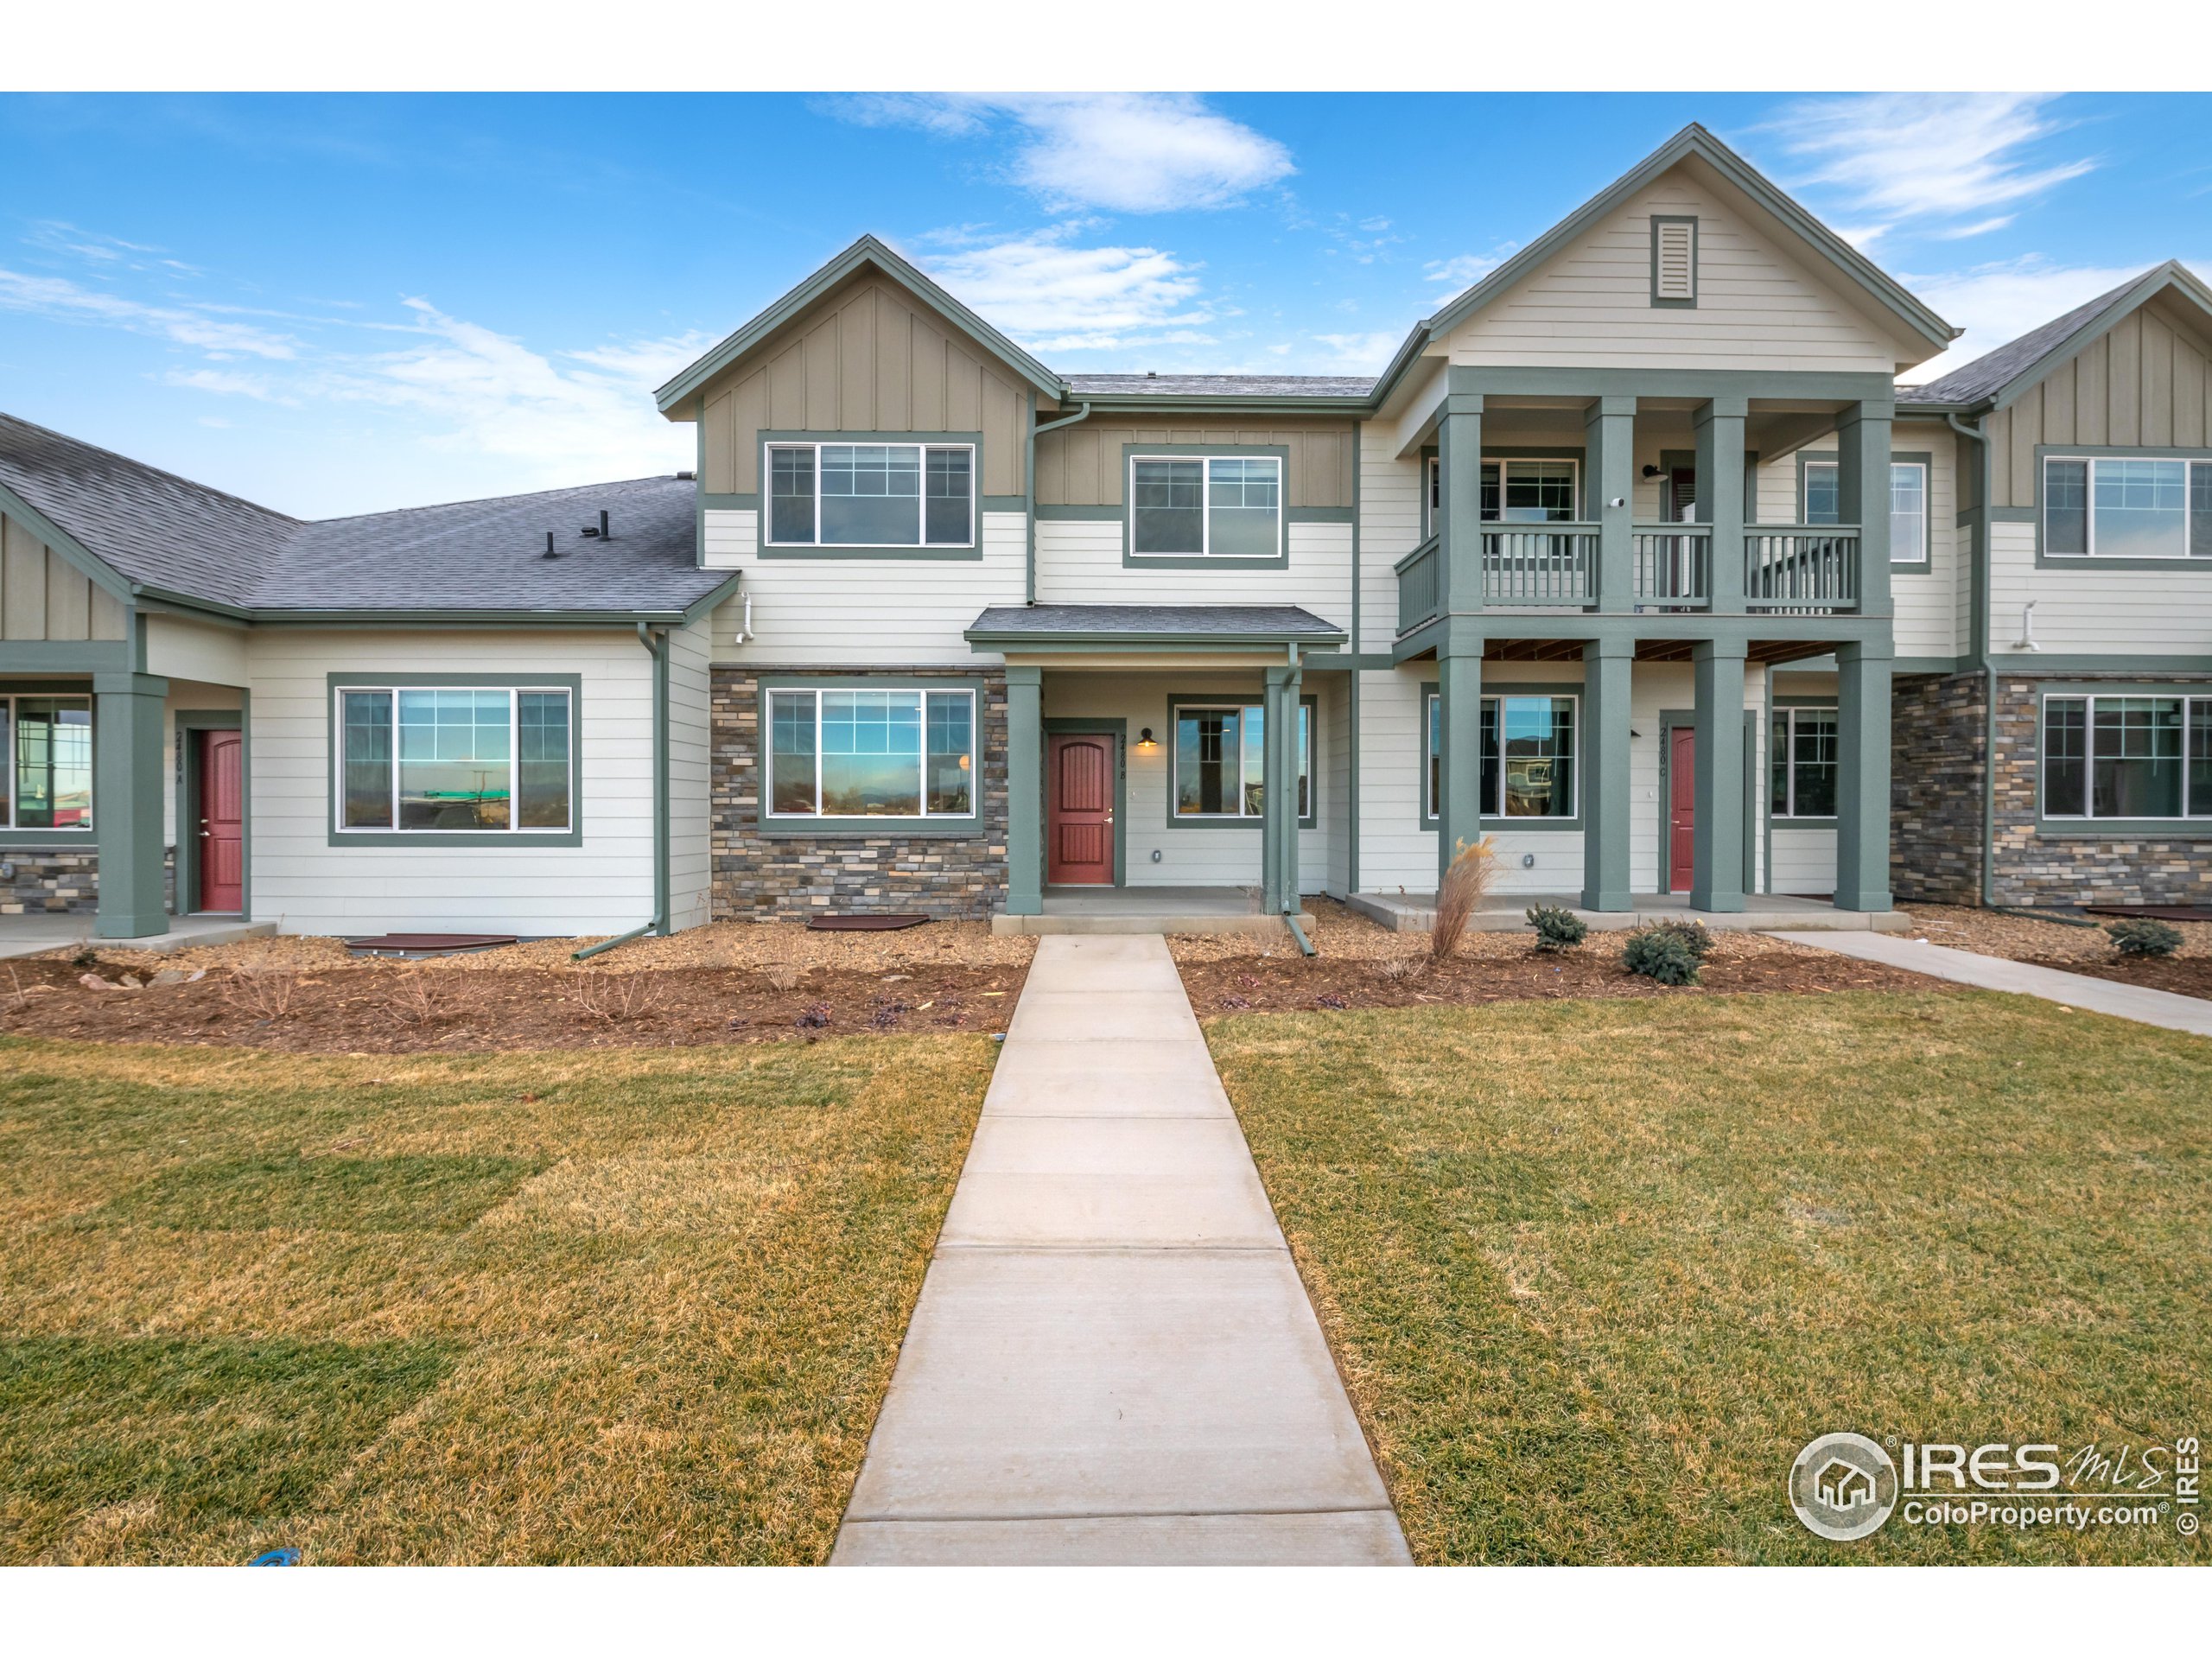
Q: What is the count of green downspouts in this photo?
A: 4